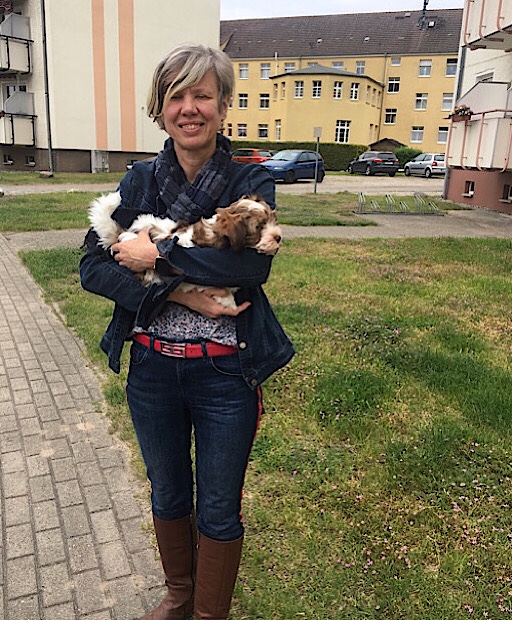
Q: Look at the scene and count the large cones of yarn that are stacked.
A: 0